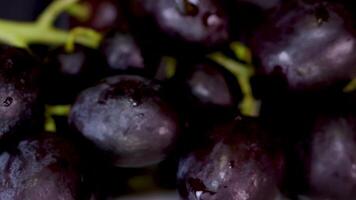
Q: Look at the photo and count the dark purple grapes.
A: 11